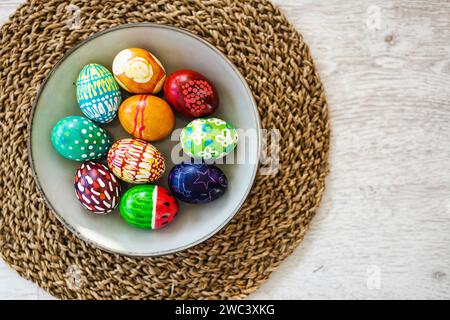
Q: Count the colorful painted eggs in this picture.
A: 10